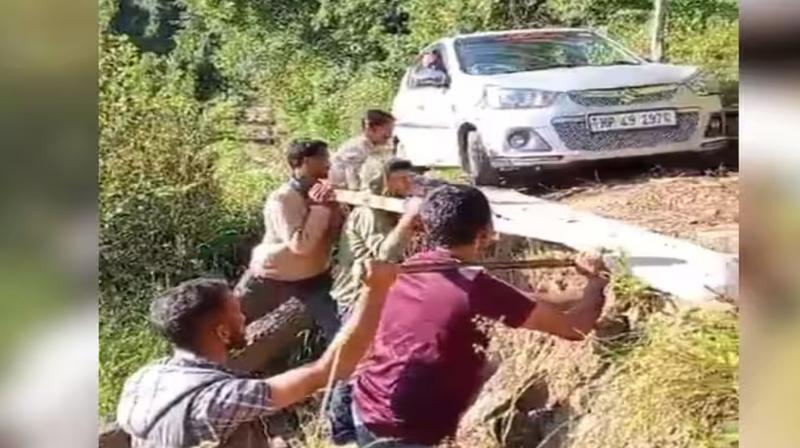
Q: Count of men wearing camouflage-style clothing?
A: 1